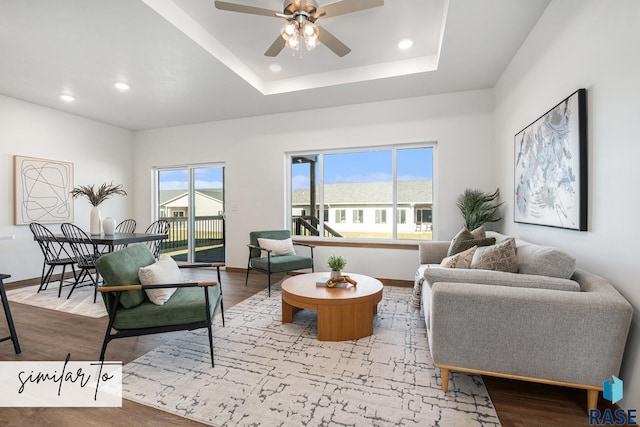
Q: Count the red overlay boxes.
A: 0